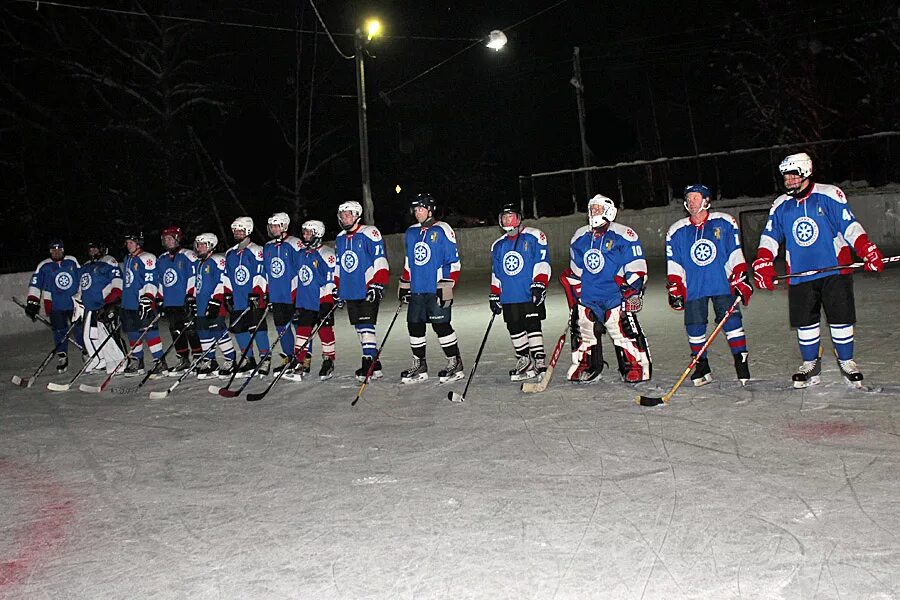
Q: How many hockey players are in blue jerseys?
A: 14